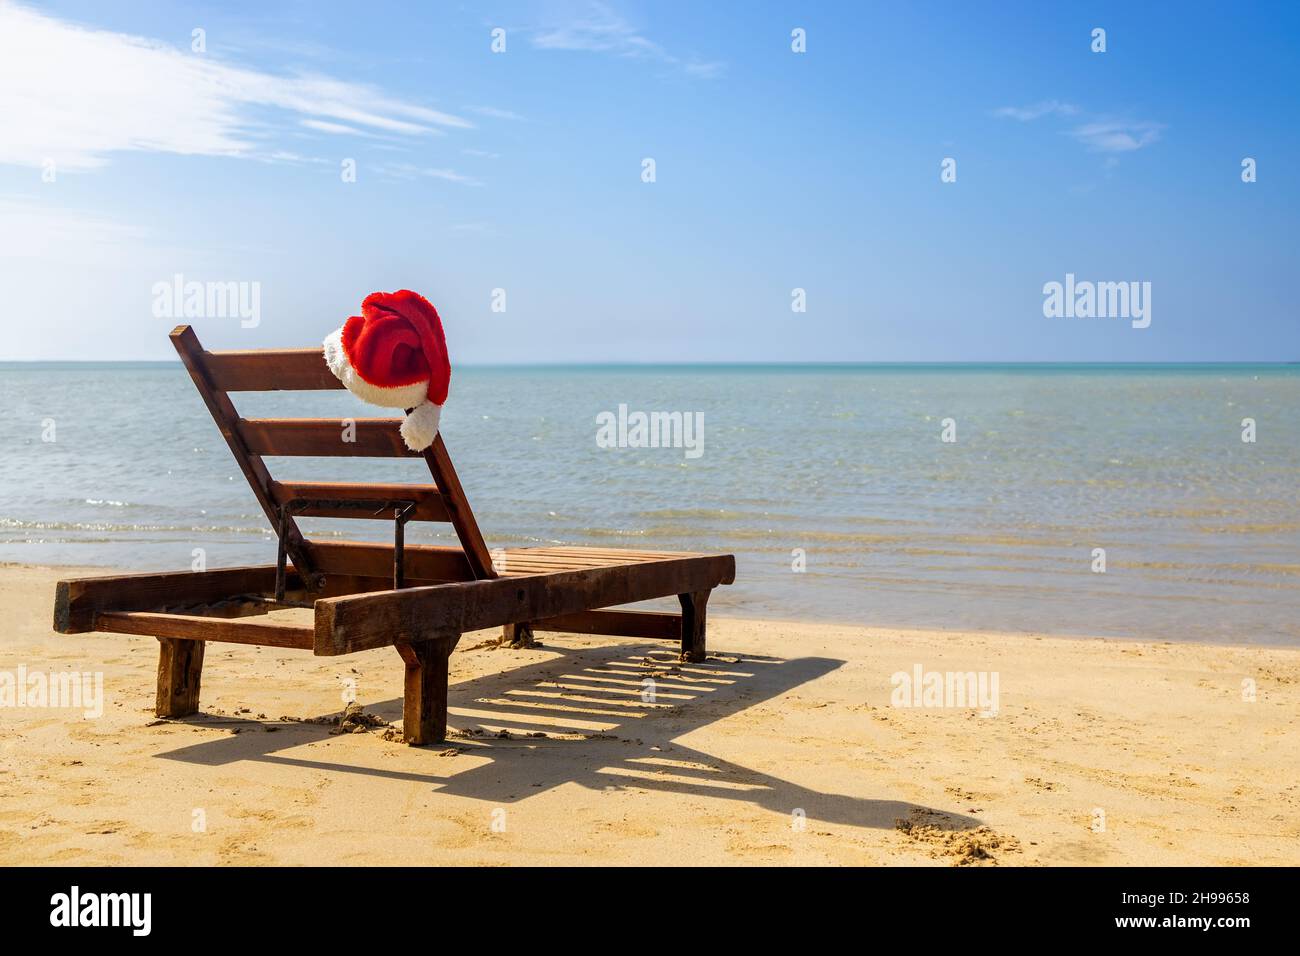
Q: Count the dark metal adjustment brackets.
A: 2